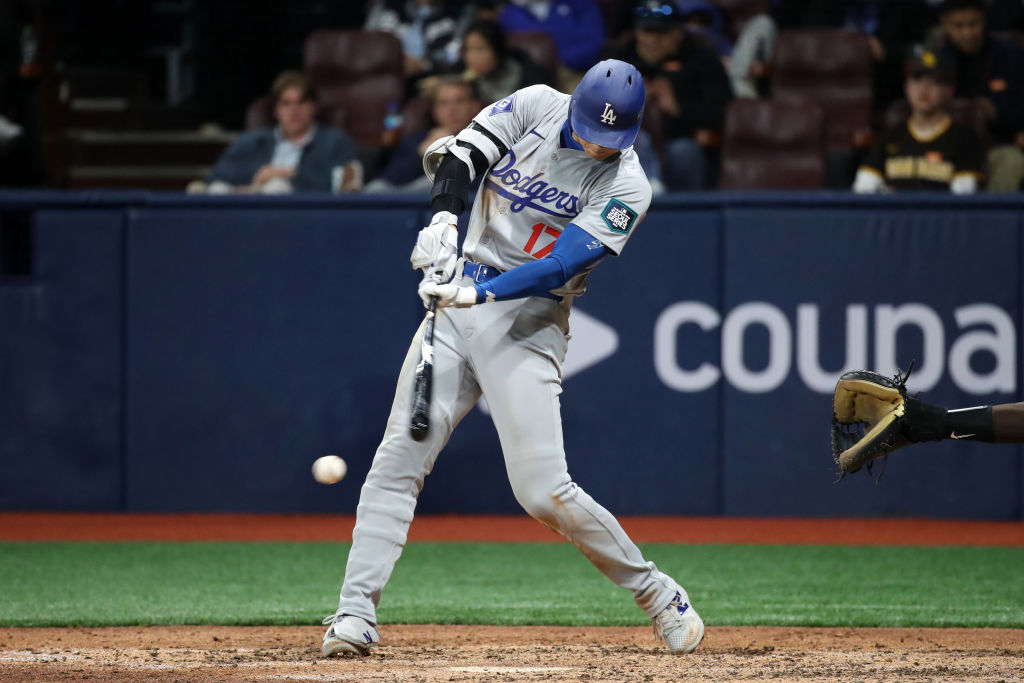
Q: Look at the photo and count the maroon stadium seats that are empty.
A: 3